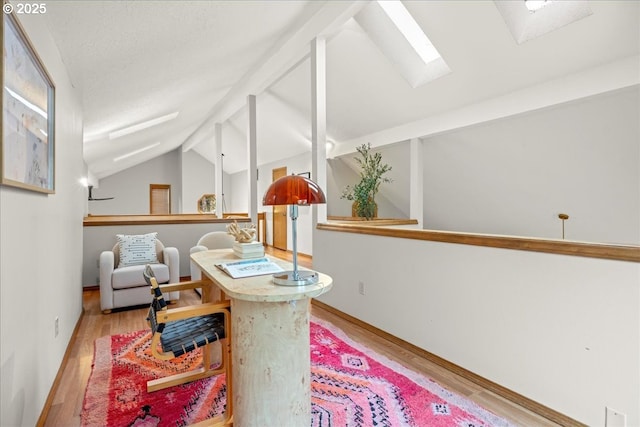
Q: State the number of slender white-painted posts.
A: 4